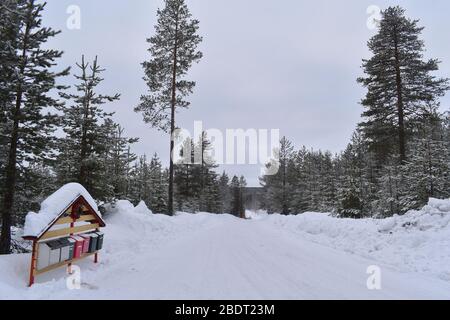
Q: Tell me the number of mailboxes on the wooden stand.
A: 7